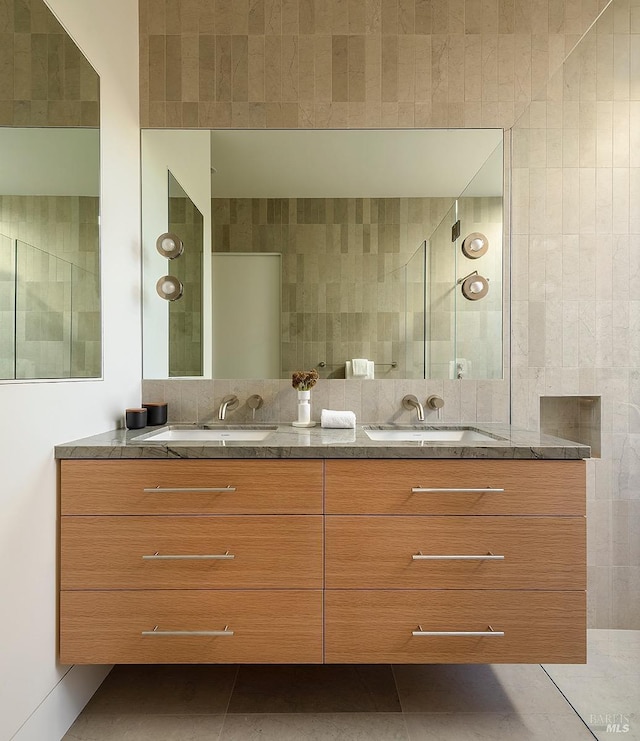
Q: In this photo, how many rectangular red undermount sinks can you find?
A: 0